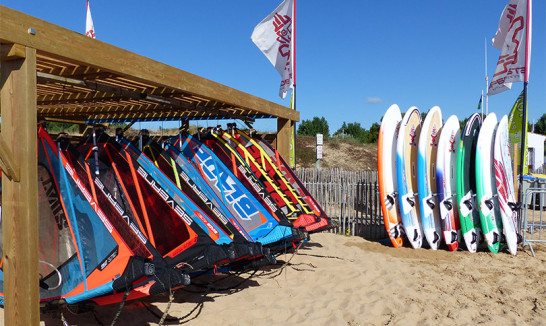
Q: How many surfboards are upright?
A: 7